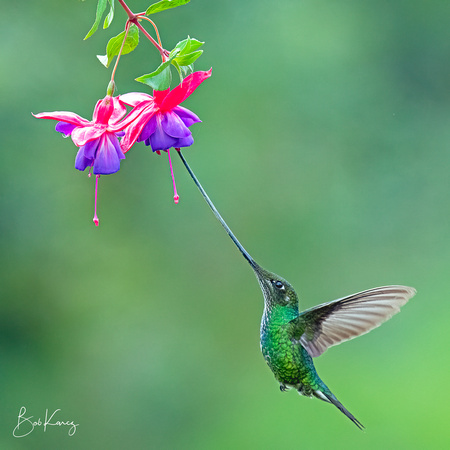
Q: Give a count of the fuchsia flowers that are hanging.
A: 2